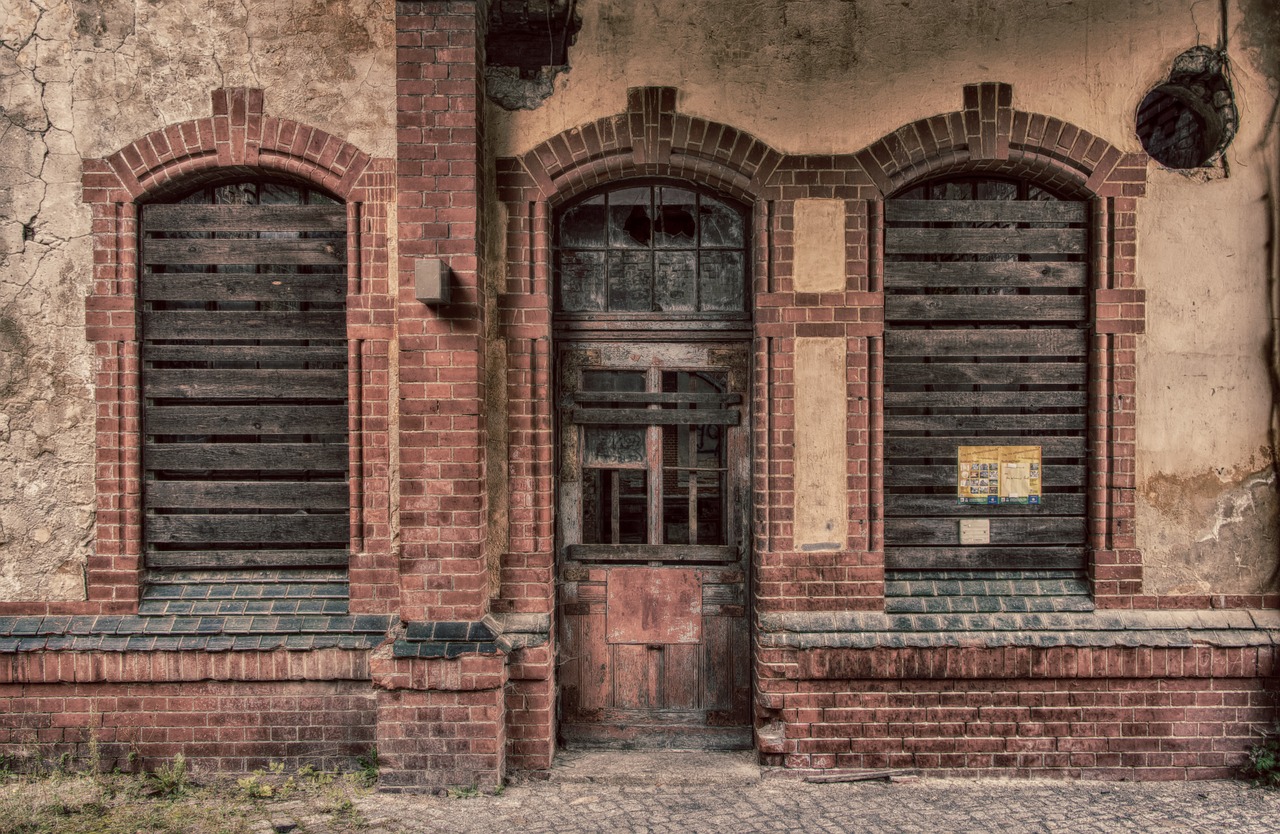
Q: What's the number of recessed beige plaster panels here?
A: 2